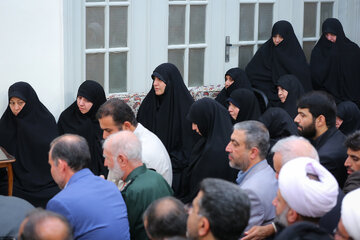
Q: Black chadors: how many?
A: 11